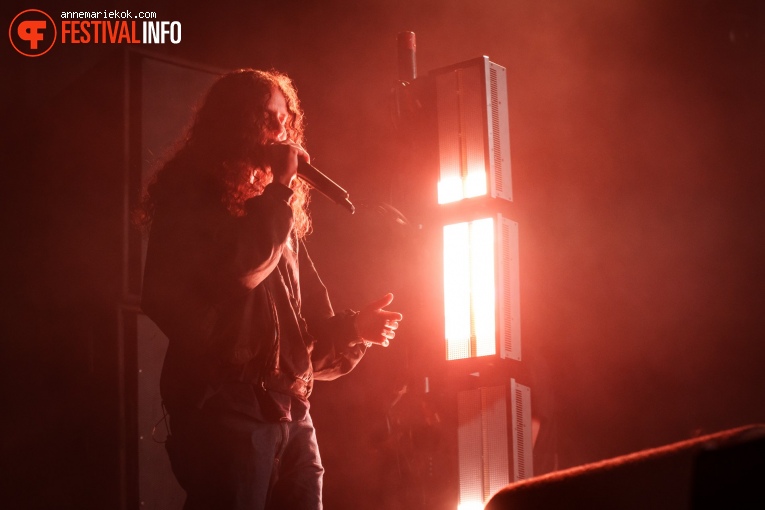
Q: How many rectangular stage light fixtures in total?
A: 3